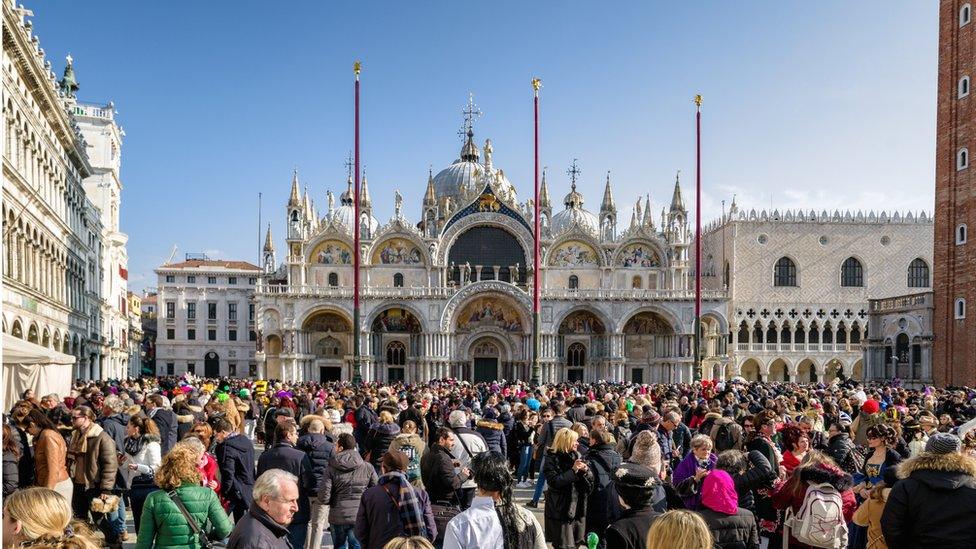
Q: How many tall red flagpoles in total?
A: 3